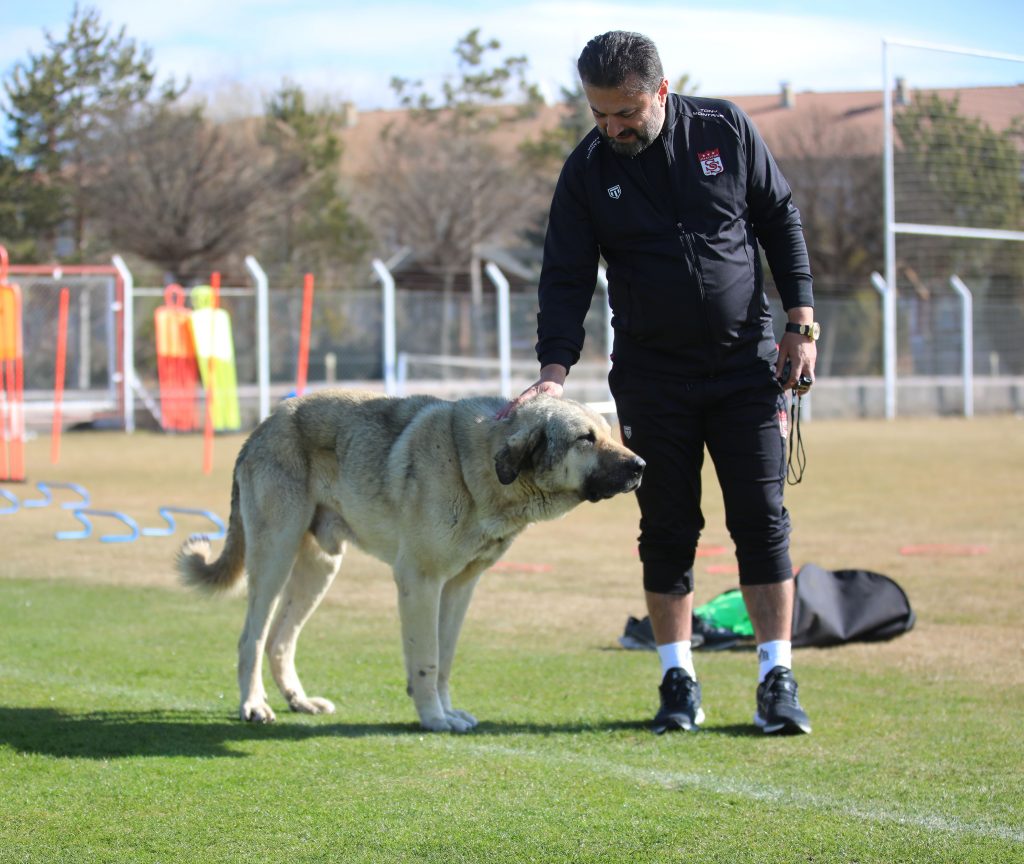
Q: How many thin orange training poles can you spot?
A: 3